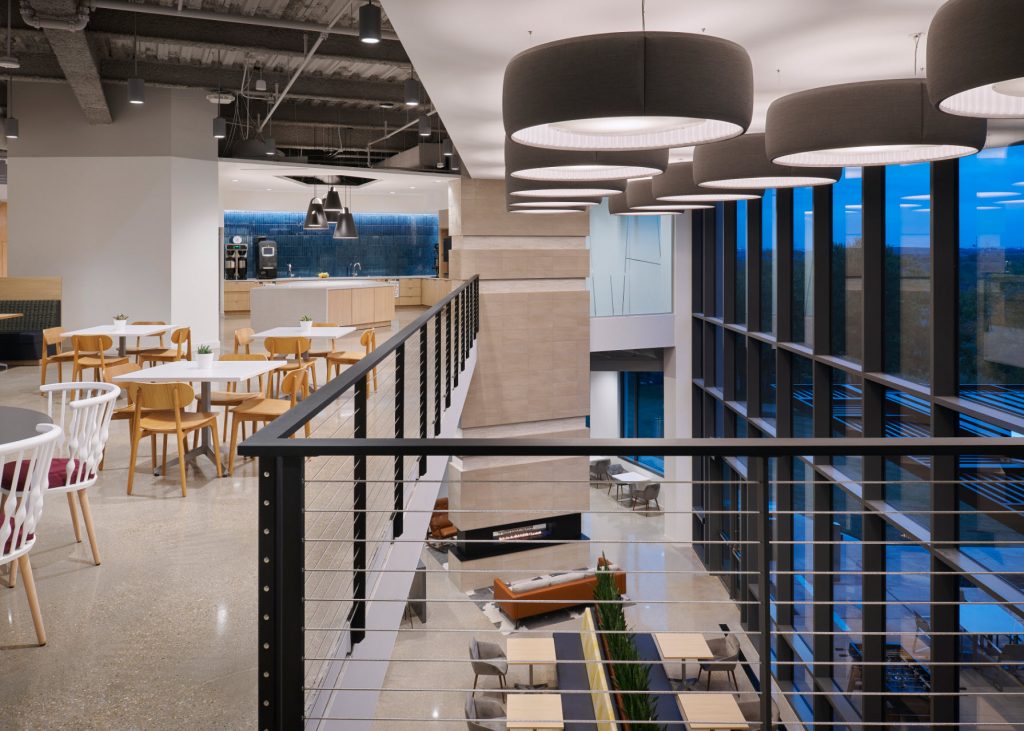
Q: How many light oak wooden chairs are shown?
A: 12